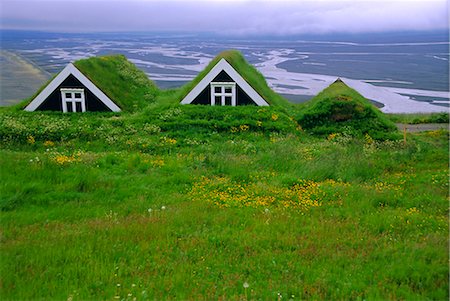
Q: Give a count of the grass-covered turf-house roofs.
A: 3